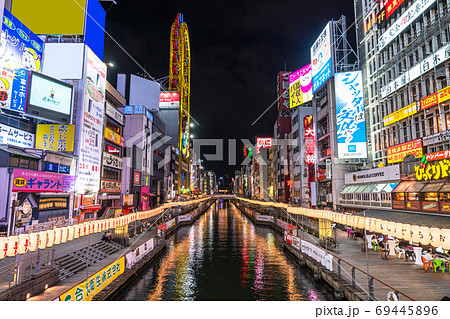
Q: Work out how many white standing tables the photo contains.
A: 3